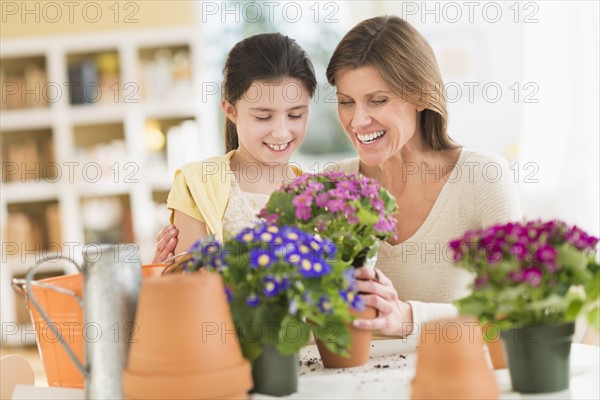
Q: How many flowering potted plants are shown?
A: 3